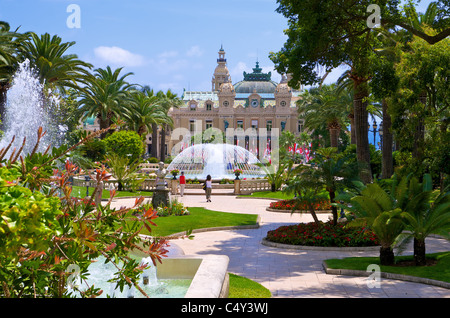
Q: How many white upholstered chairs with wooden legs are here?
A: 0